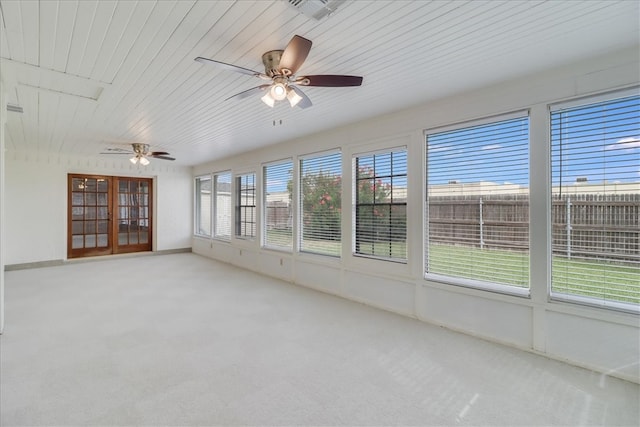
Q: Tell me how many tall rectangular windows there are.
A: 8